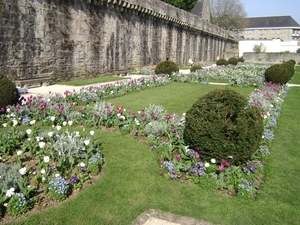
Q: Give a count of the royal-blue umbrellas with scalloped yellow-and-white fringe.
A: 0